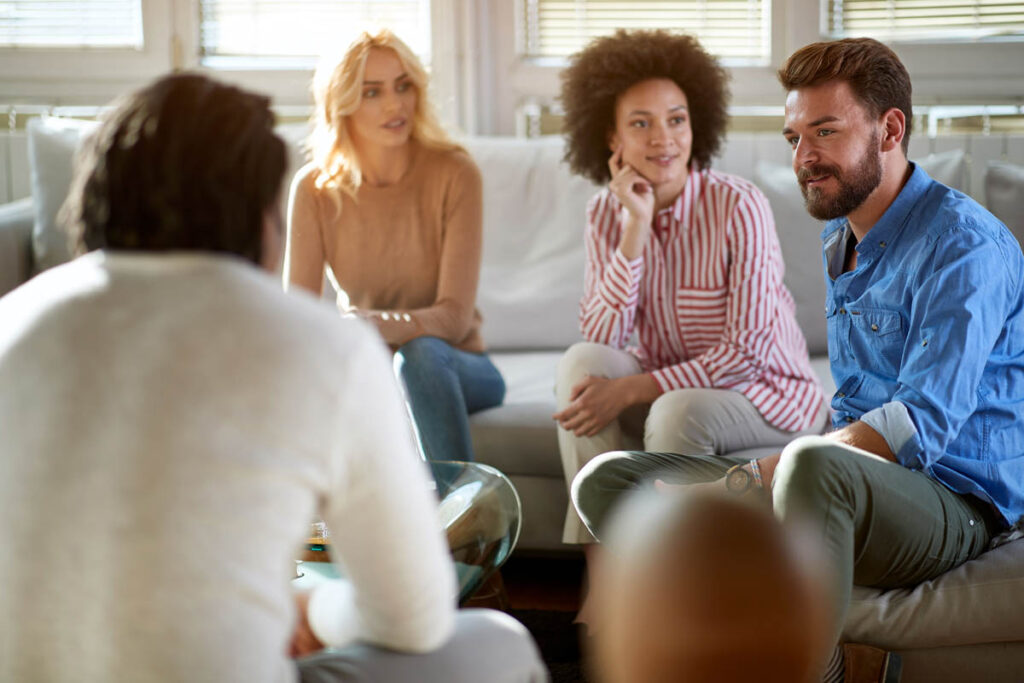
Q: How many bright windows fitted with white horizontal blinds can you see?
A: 4